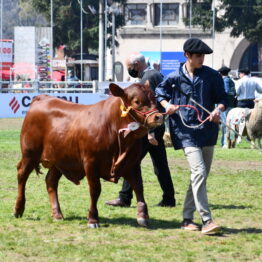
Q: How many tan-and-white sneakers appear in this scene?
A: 2